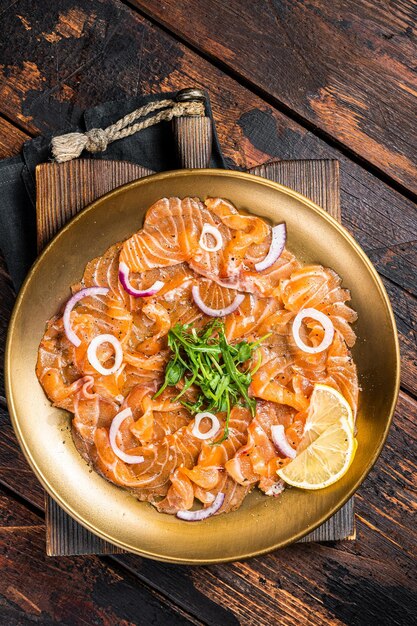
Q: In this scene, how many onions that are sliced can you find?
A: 11